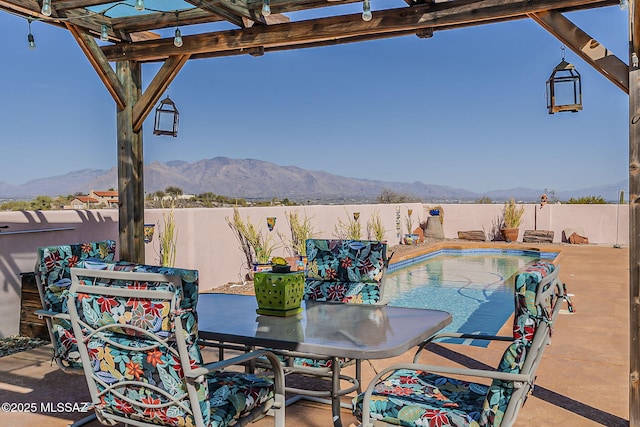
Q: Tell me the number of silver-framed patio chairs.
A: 4